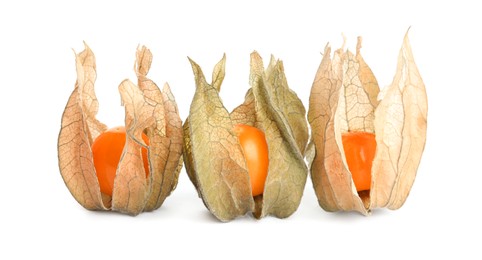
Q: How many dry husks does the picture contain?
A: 3